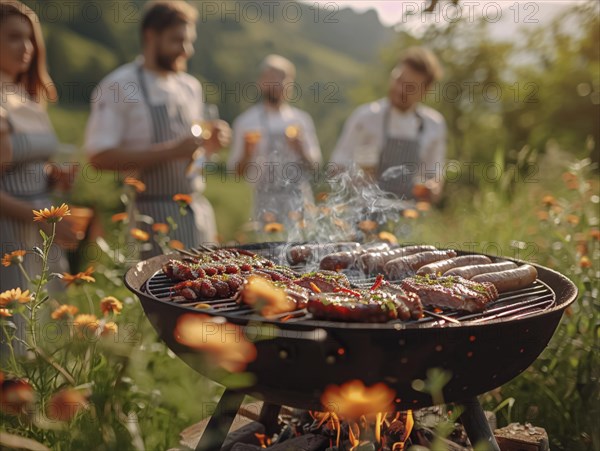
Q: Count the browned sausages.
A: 7